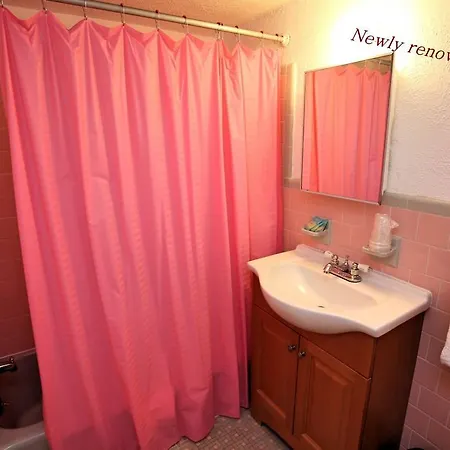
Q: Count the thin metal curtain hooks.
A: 12